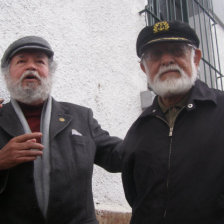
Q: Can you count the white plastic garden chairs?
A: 0